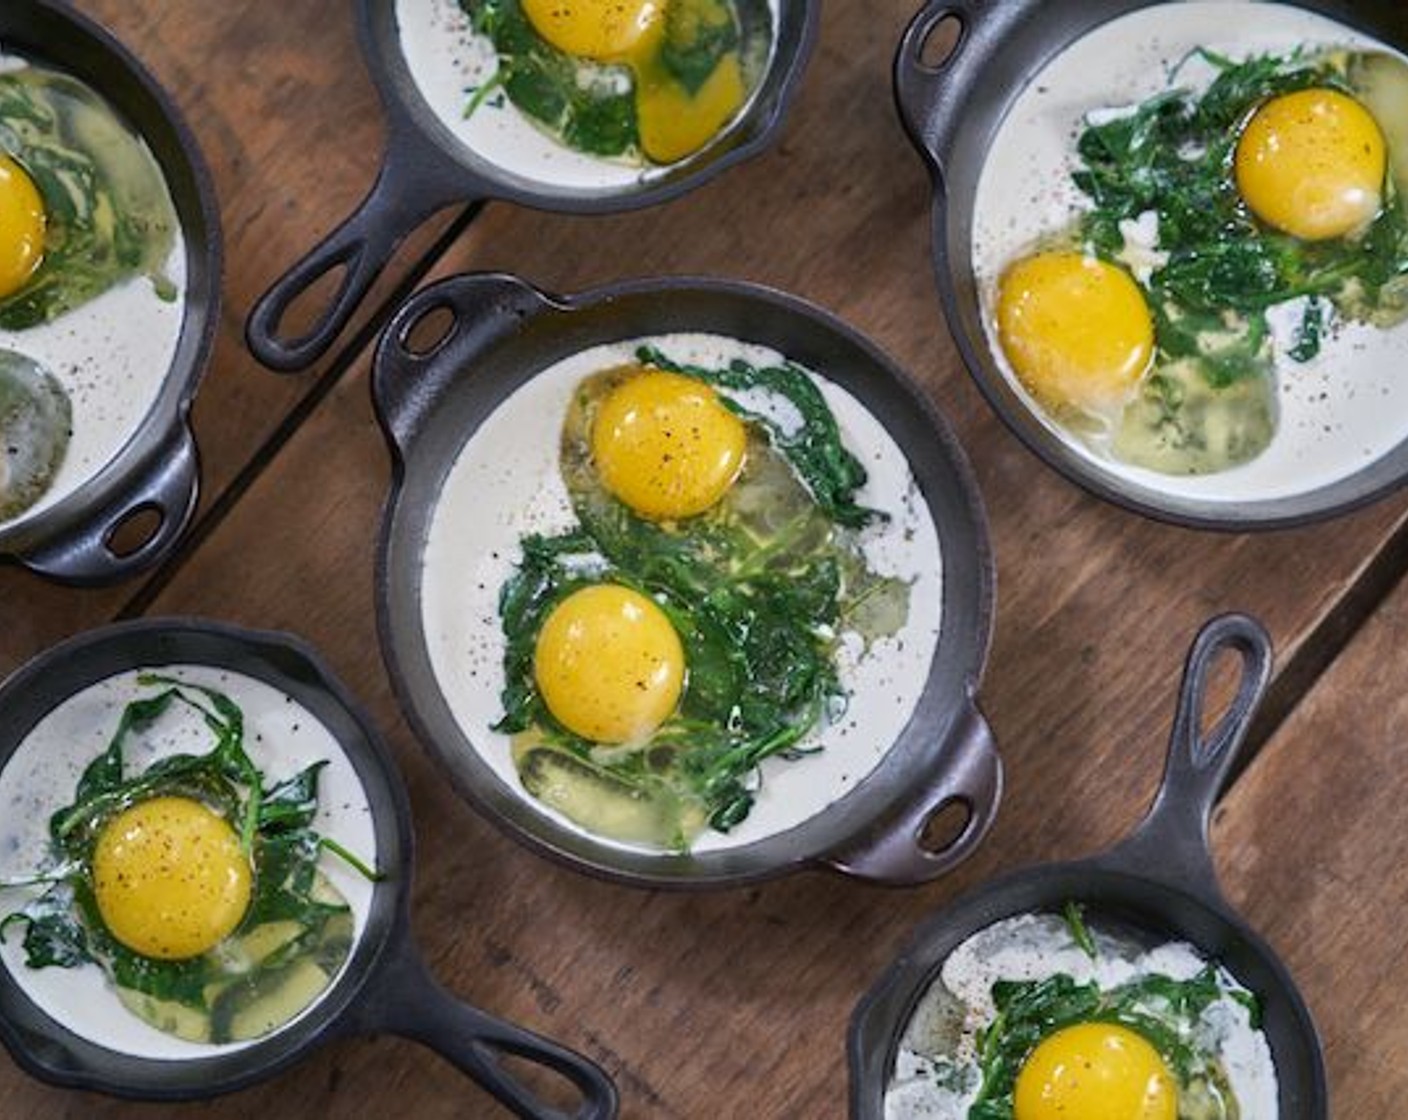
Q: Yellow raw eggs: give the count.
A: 8